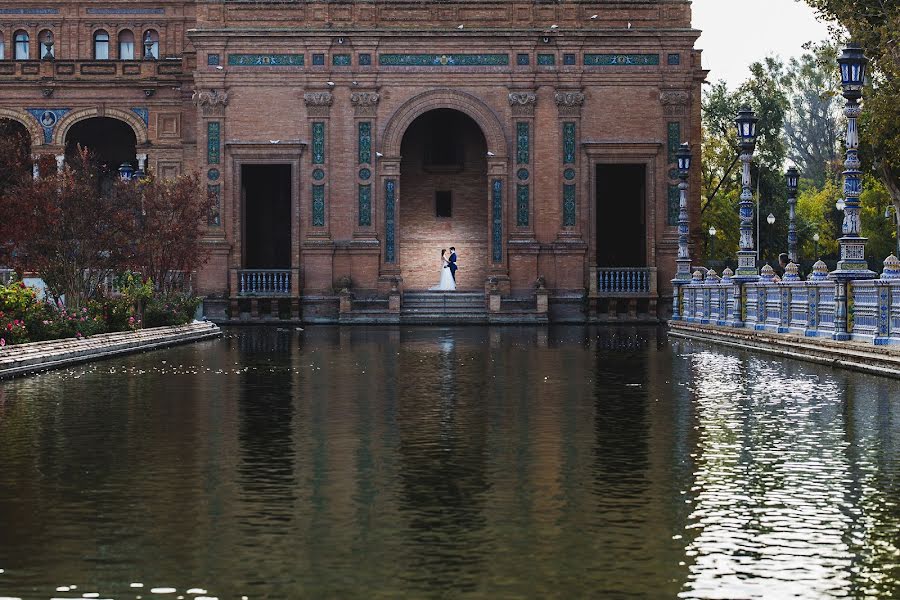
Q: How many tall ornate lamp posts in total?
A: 4